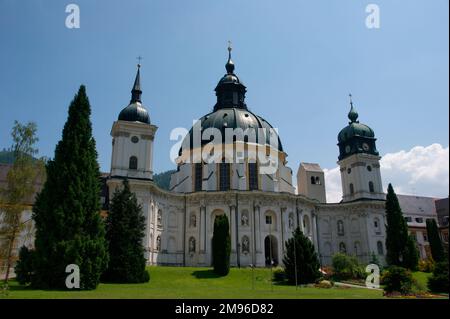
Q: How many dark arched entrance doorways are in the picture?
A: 1